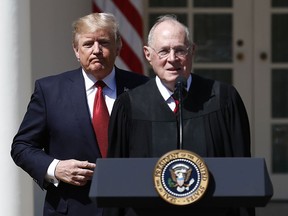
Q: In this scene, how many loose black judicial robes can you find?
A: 1